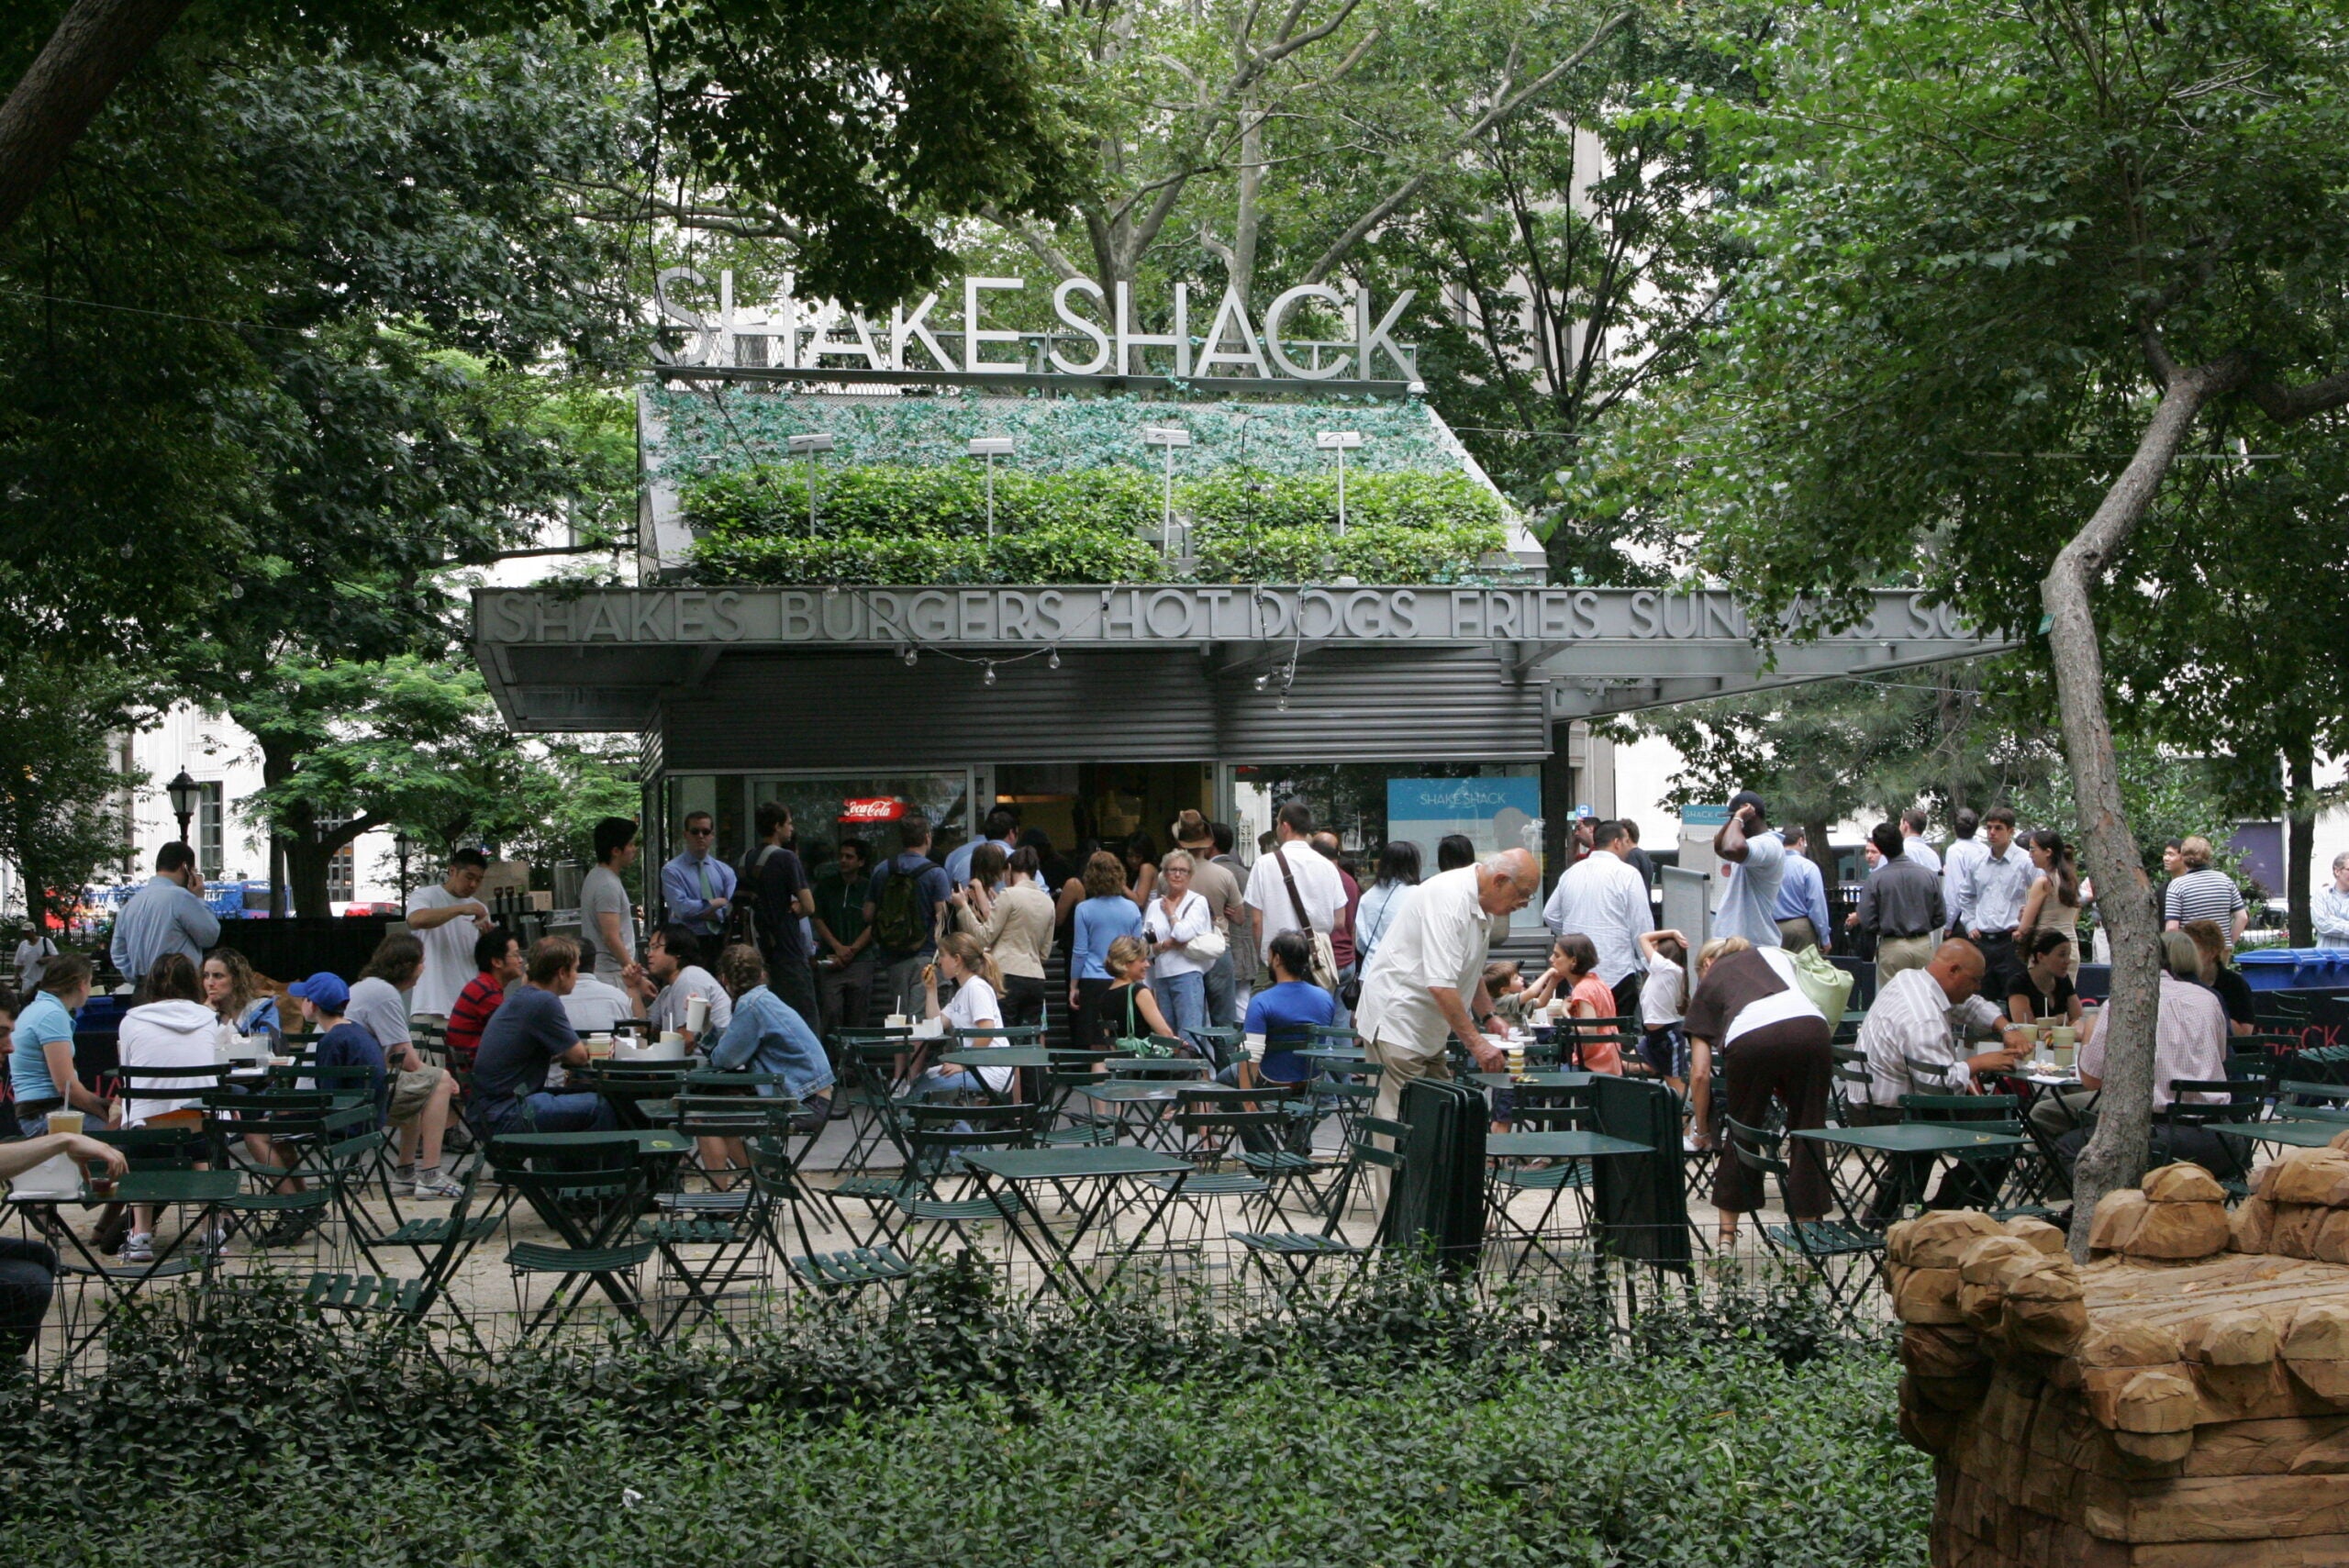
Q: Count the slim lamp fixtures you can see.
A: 4